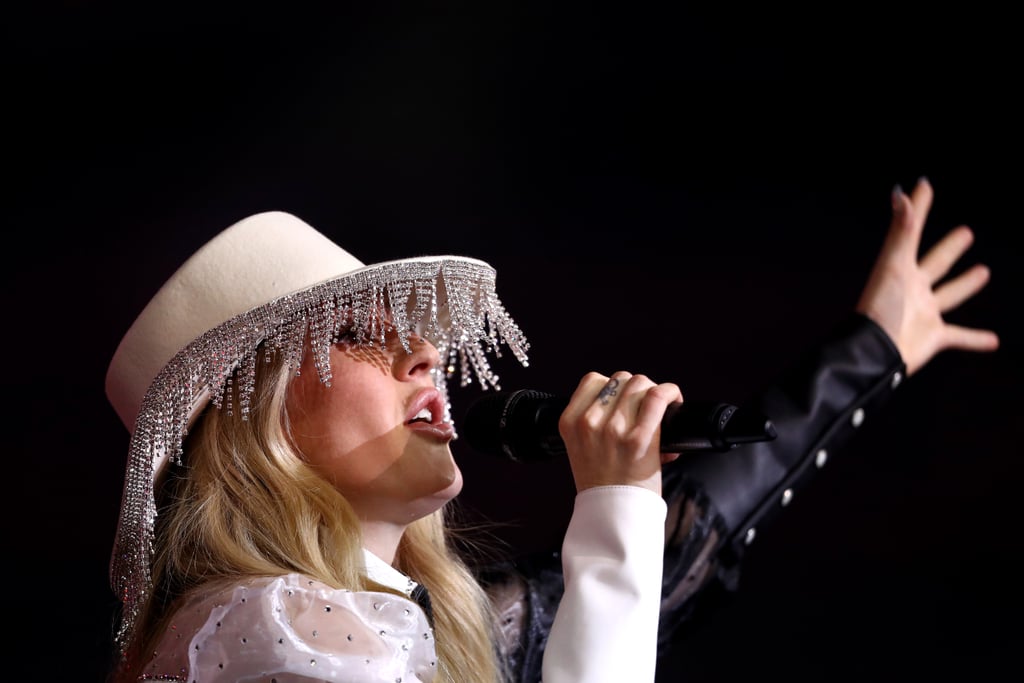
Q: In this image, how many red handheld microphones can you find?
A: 0